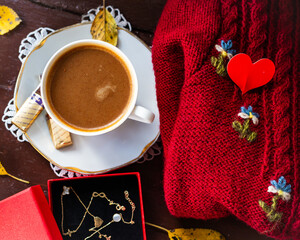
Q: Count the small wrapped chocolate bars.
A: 2